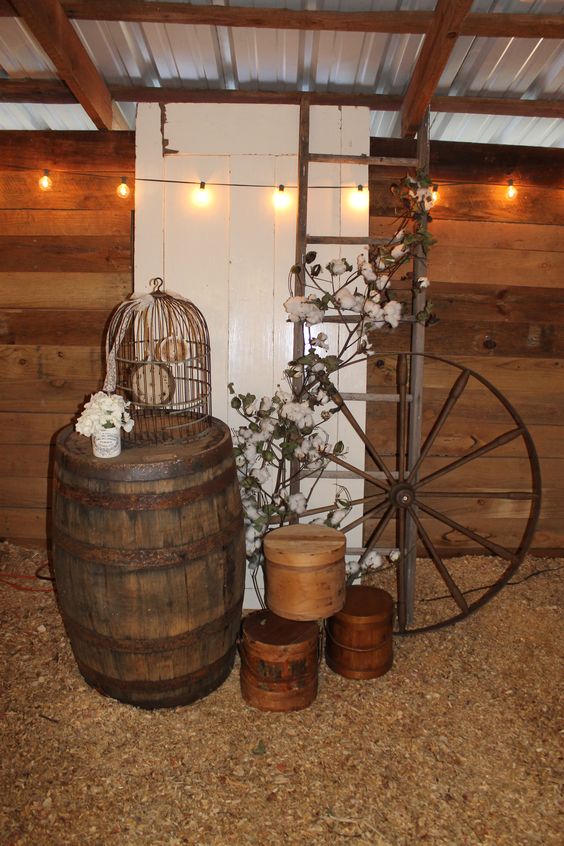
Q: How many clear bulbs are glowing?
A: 7